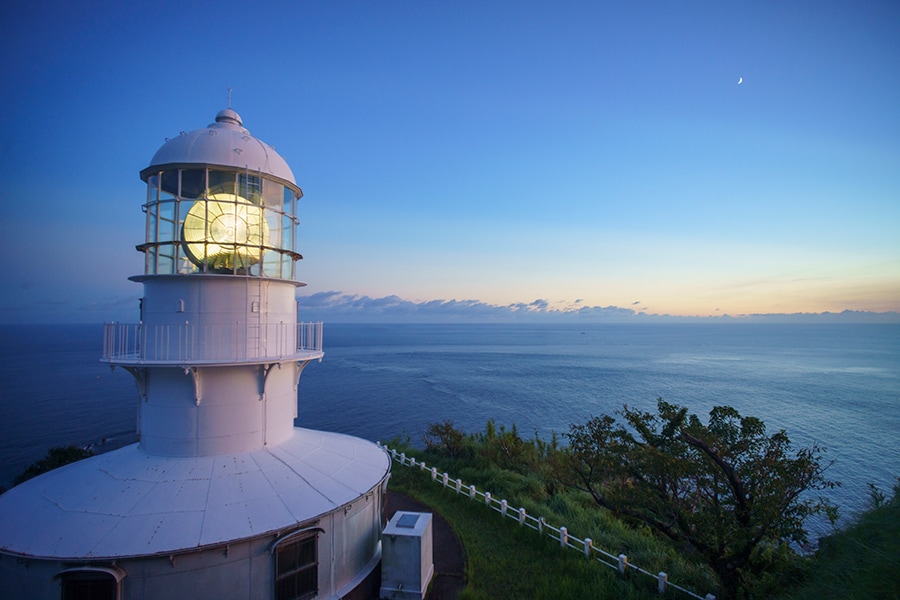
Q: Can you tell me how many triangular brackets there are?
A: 4